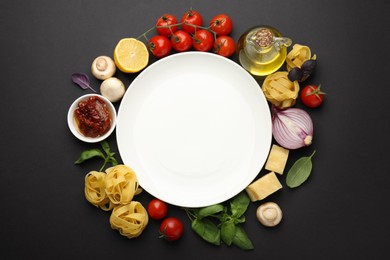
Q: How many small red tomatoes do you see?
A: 10